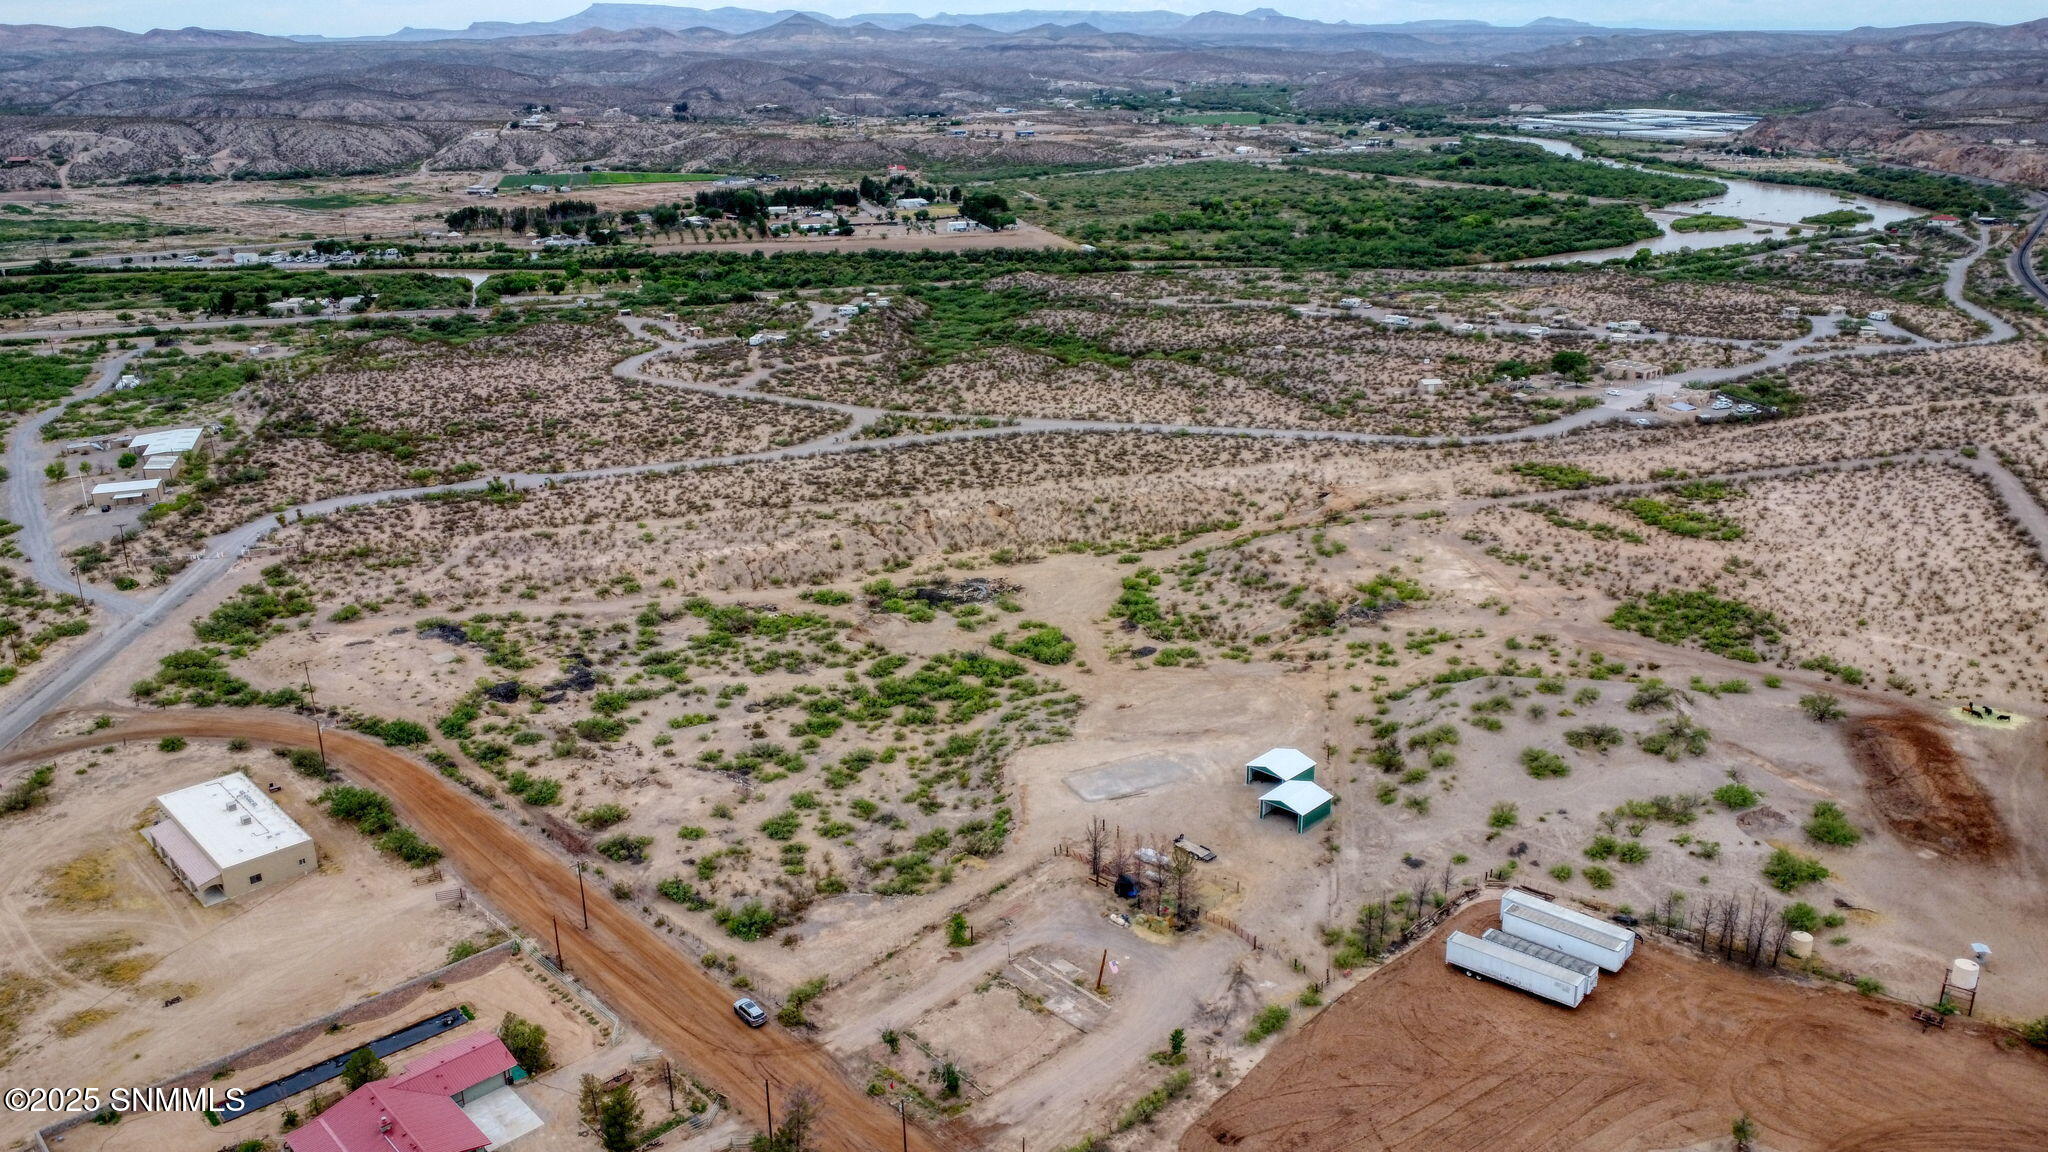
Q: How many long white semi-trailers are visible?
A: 4